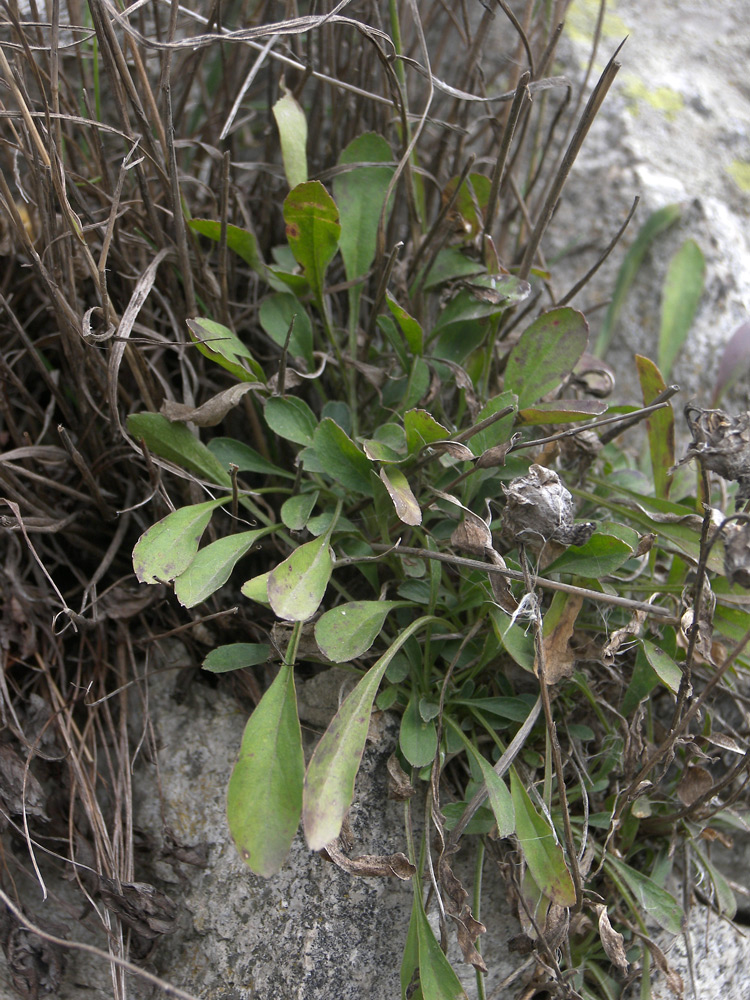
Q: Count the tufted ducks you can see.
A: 0